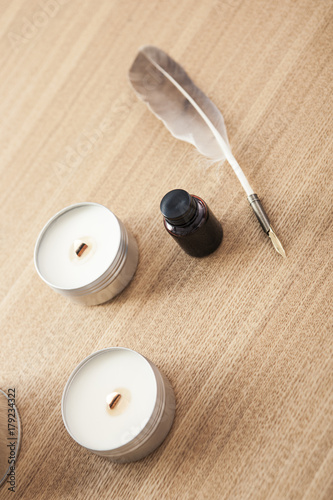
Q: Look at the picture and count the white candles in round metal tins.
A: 2